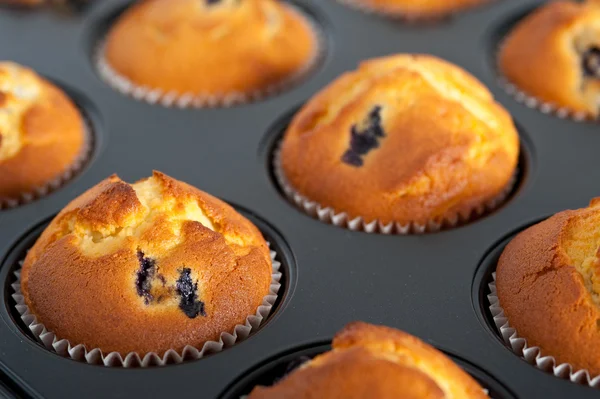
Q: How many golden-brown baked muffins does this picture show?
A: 8